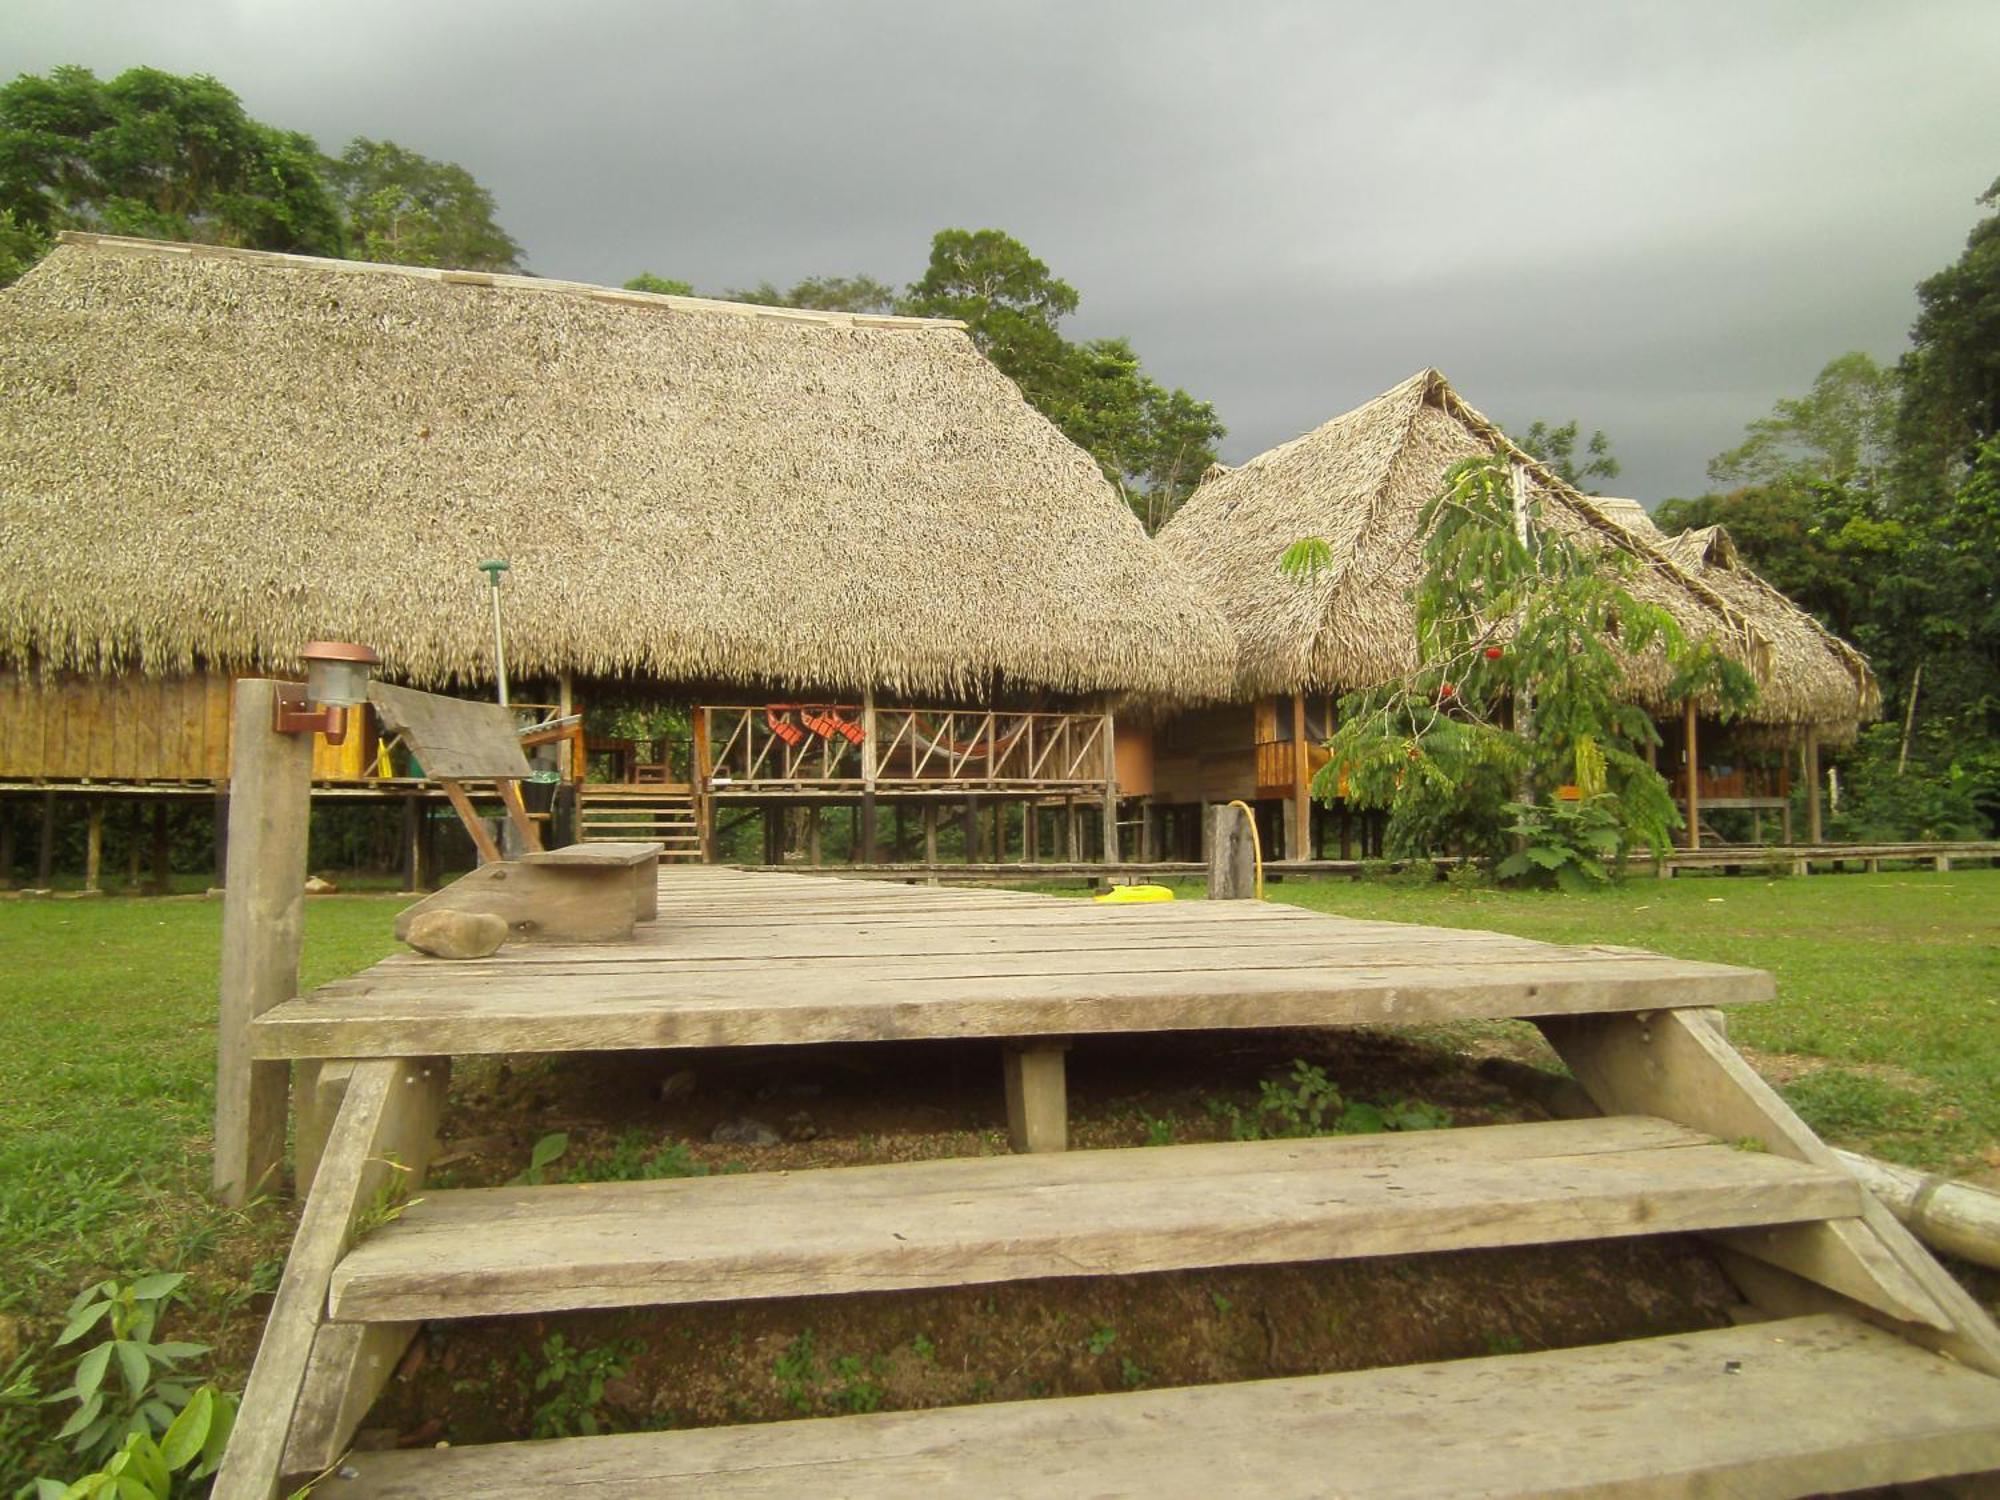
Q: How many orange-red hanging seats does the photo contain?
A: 3